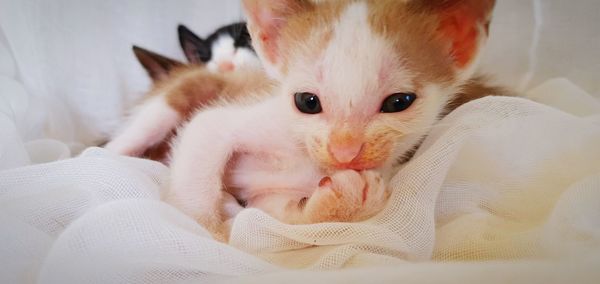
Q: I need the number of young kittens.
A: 3